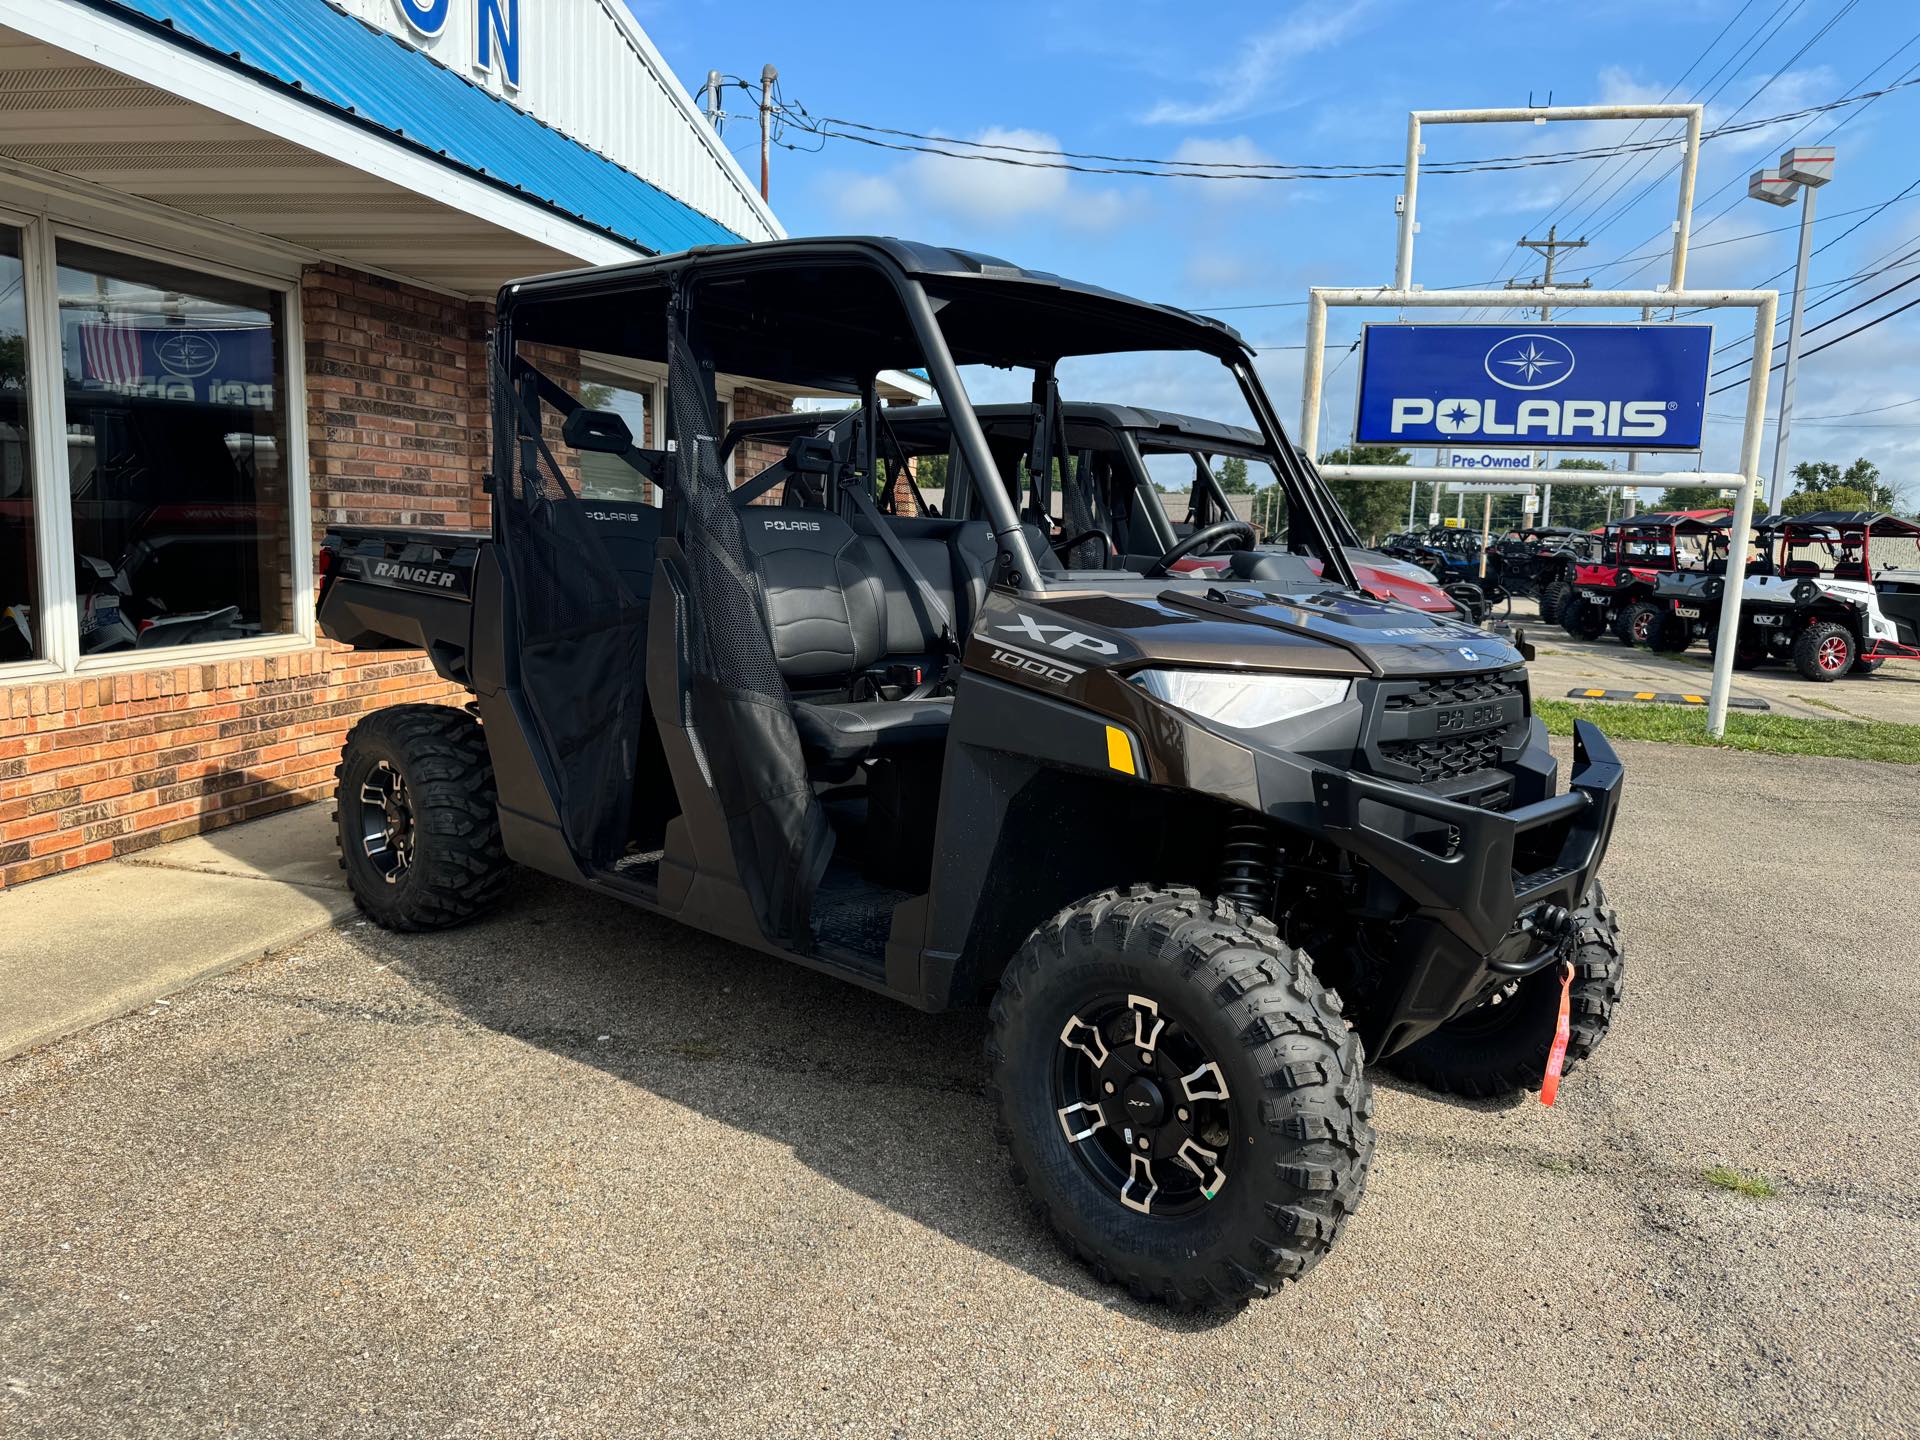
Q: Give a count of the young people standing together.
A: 0